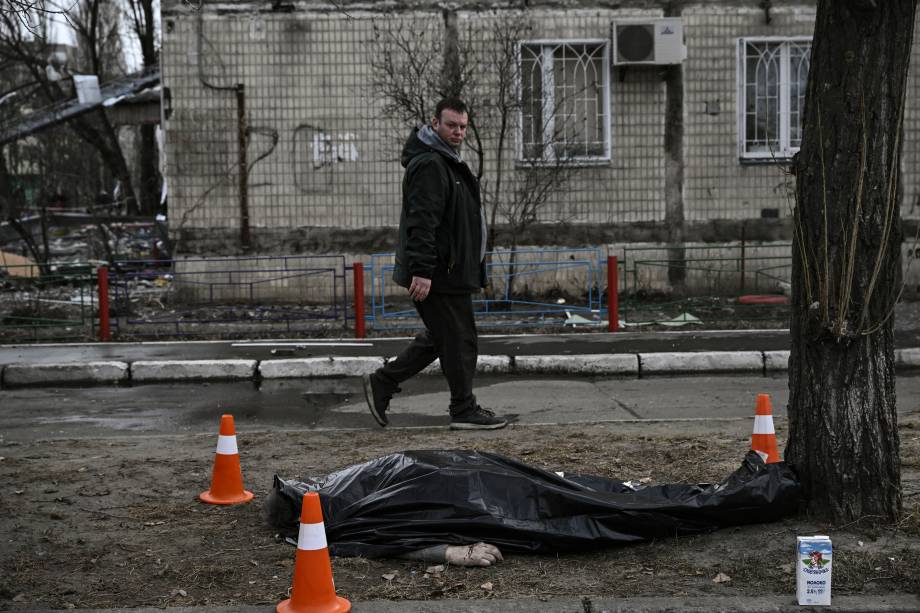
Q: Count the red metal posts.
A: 3